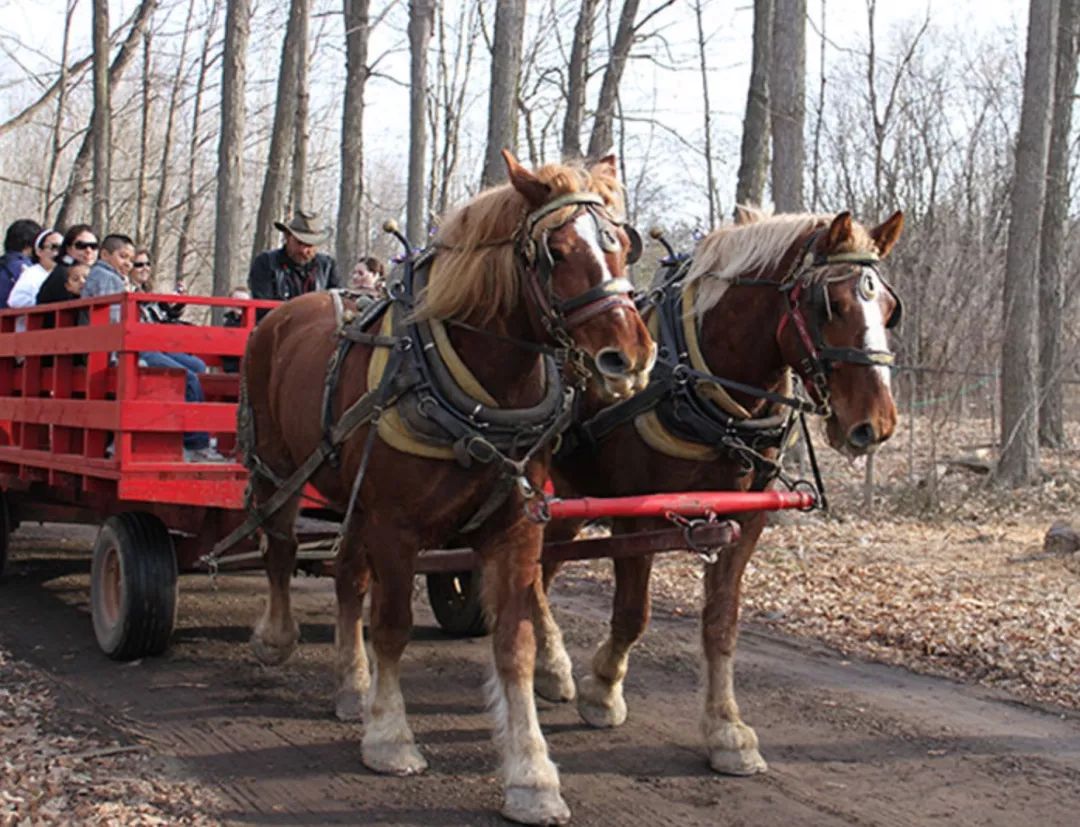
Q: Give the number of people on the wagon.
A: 9